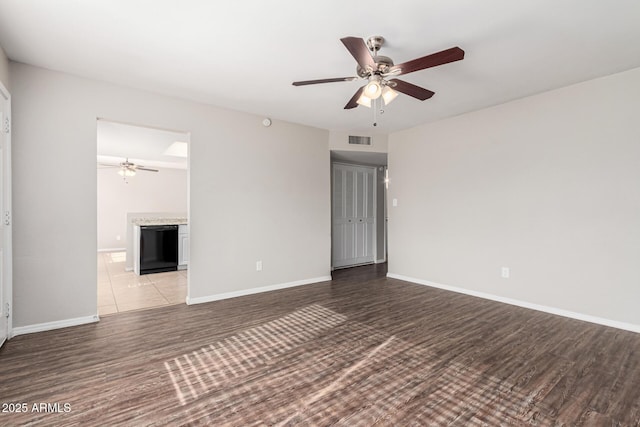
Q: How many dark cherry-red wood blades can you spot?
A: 5